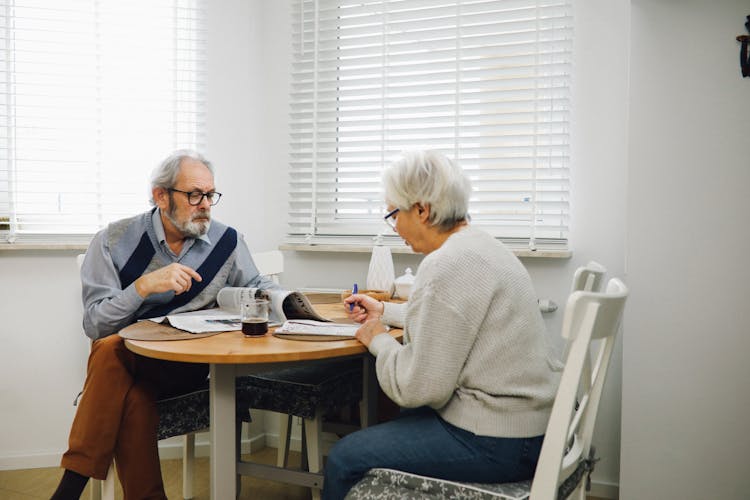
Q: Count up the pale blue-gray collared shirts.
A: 1